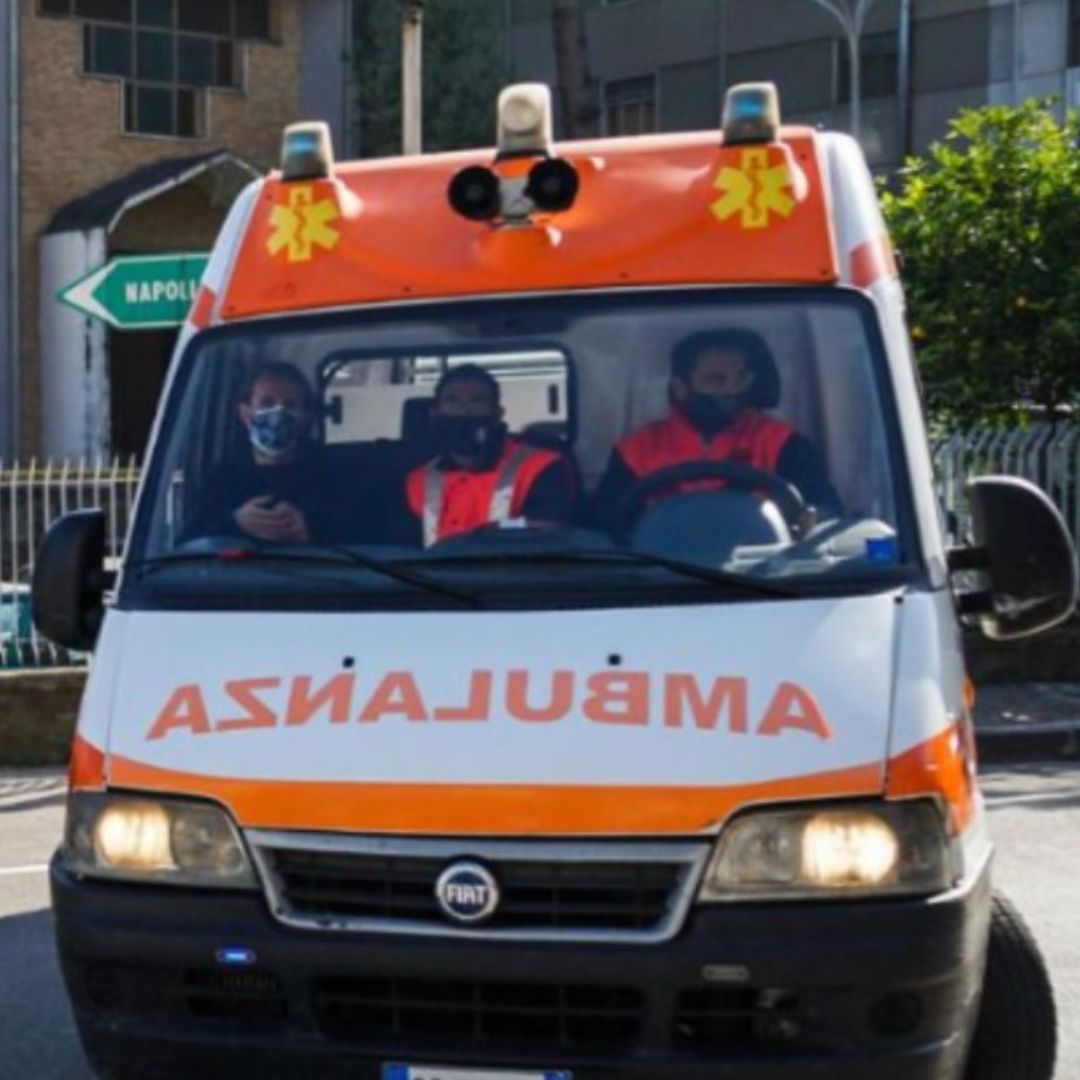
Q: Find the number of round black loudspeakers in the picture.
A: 2